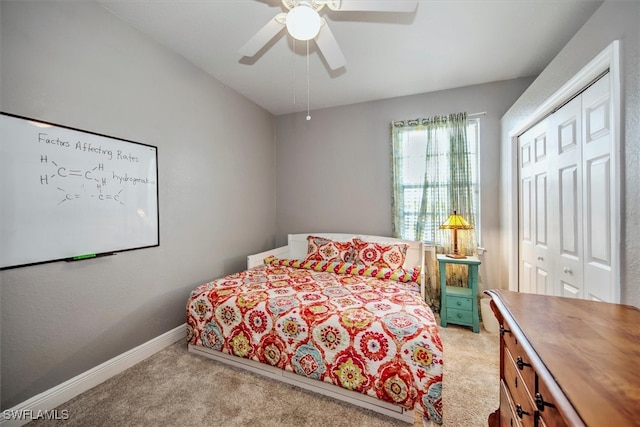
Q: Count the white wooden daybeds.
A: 1